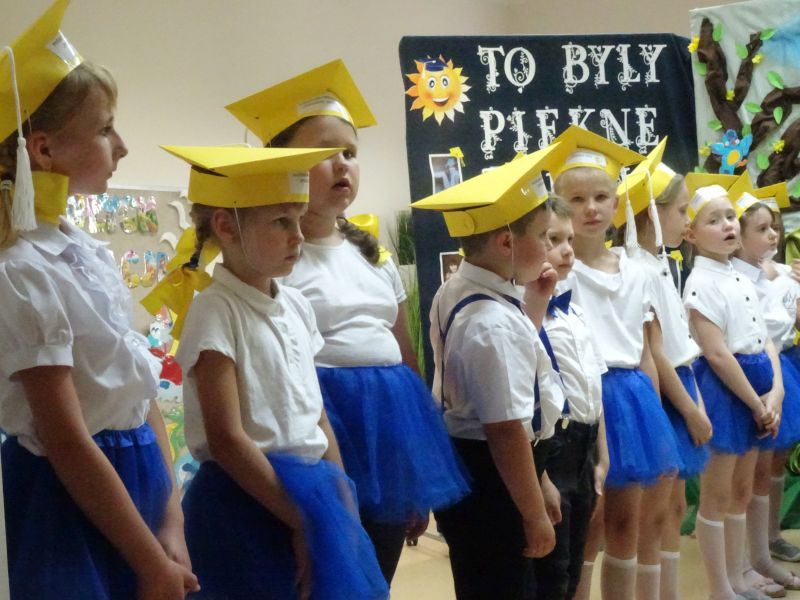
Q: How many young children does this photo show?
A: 10